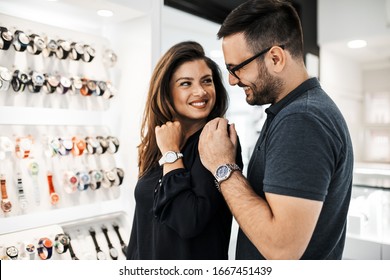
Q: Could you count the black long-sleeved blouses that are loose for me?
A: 1